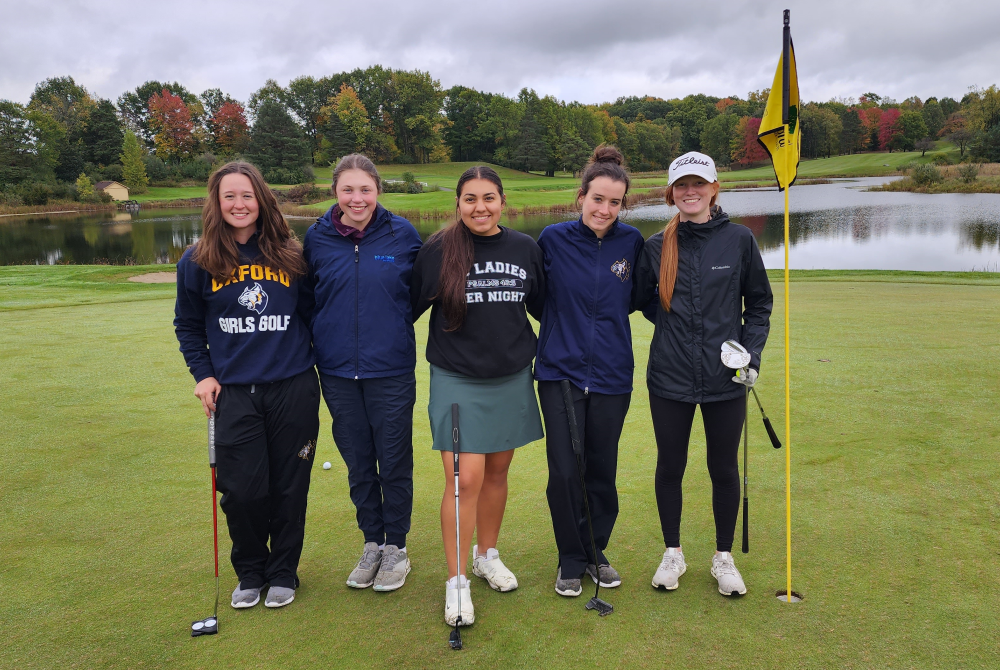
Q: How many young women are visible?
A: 5